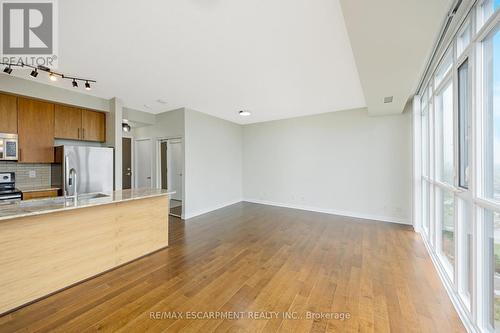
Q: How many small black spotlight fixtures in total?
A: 5